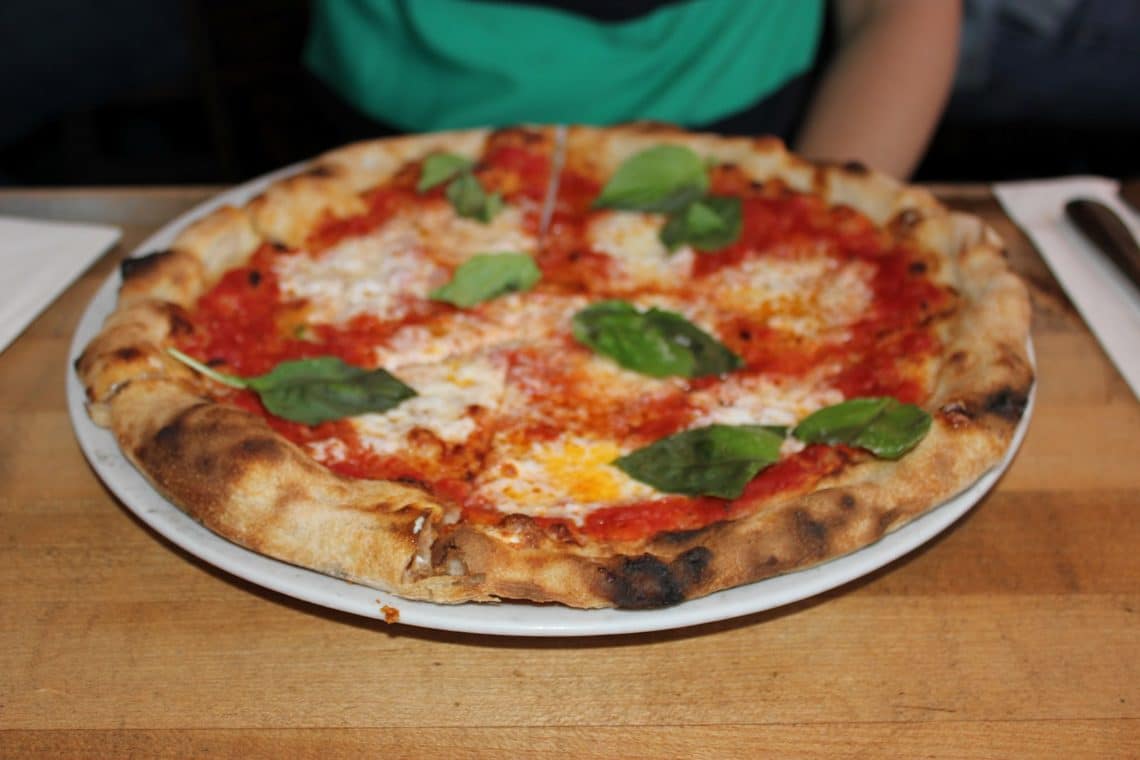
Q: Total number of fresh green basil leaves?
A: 9